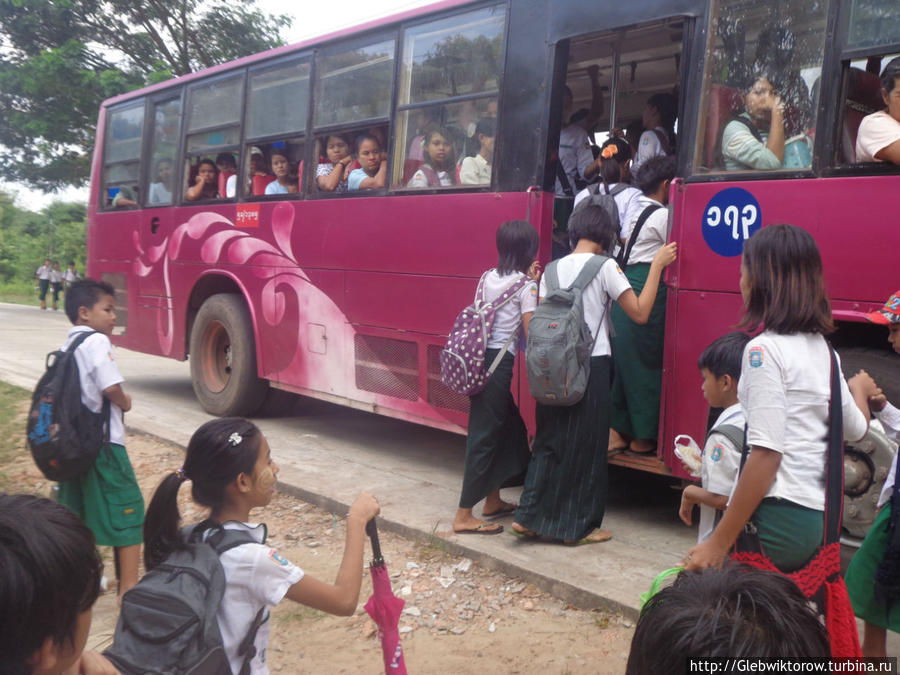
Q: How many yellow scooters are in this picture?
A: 0